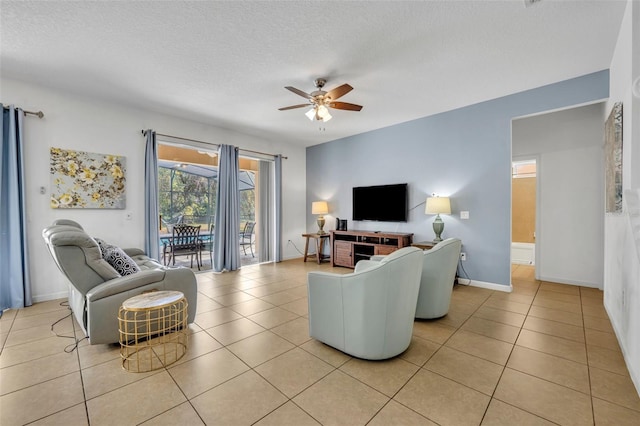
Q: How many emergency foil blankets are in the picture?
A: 0